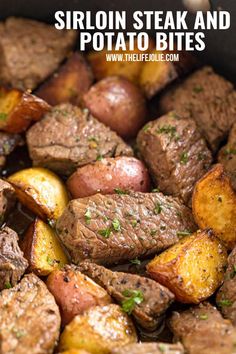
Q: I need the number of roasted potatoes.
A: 12